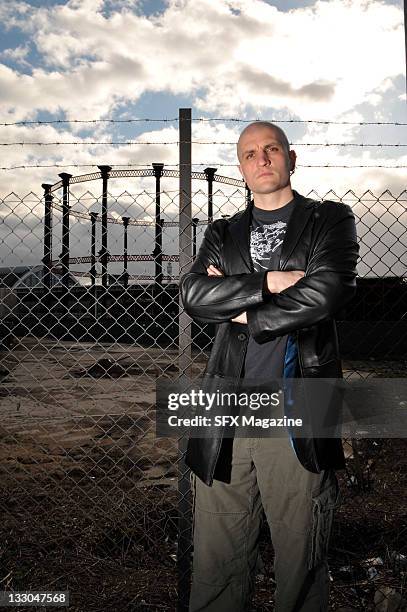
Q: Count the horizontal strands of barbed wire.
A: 3